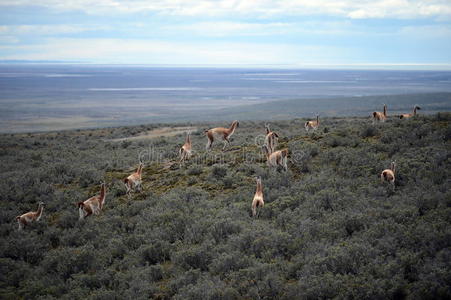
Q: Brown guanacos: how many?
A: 12